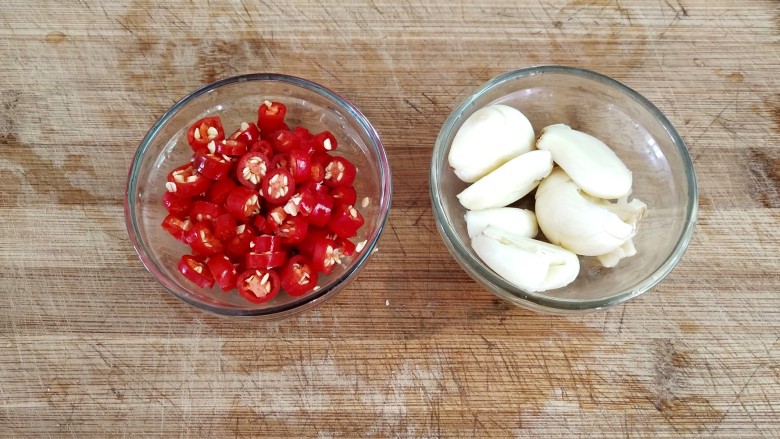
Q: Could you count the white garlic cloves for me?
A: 6